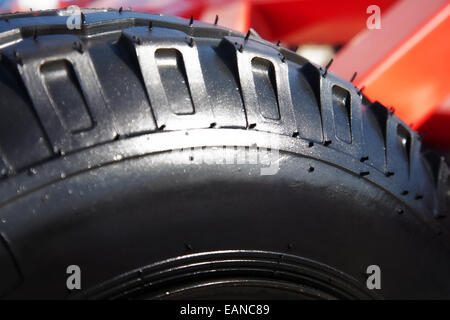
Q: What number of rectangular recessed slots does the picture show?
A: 5